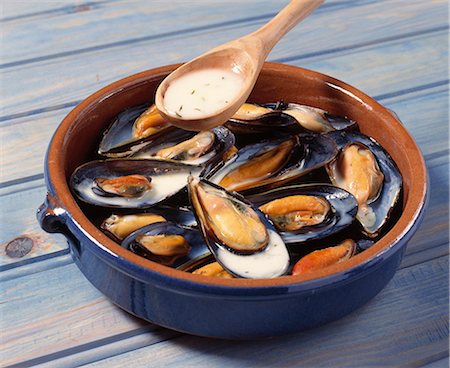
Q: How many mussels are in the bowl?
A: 13